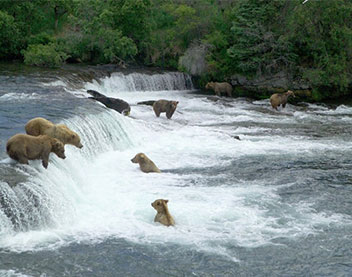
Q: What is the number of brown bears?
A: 7